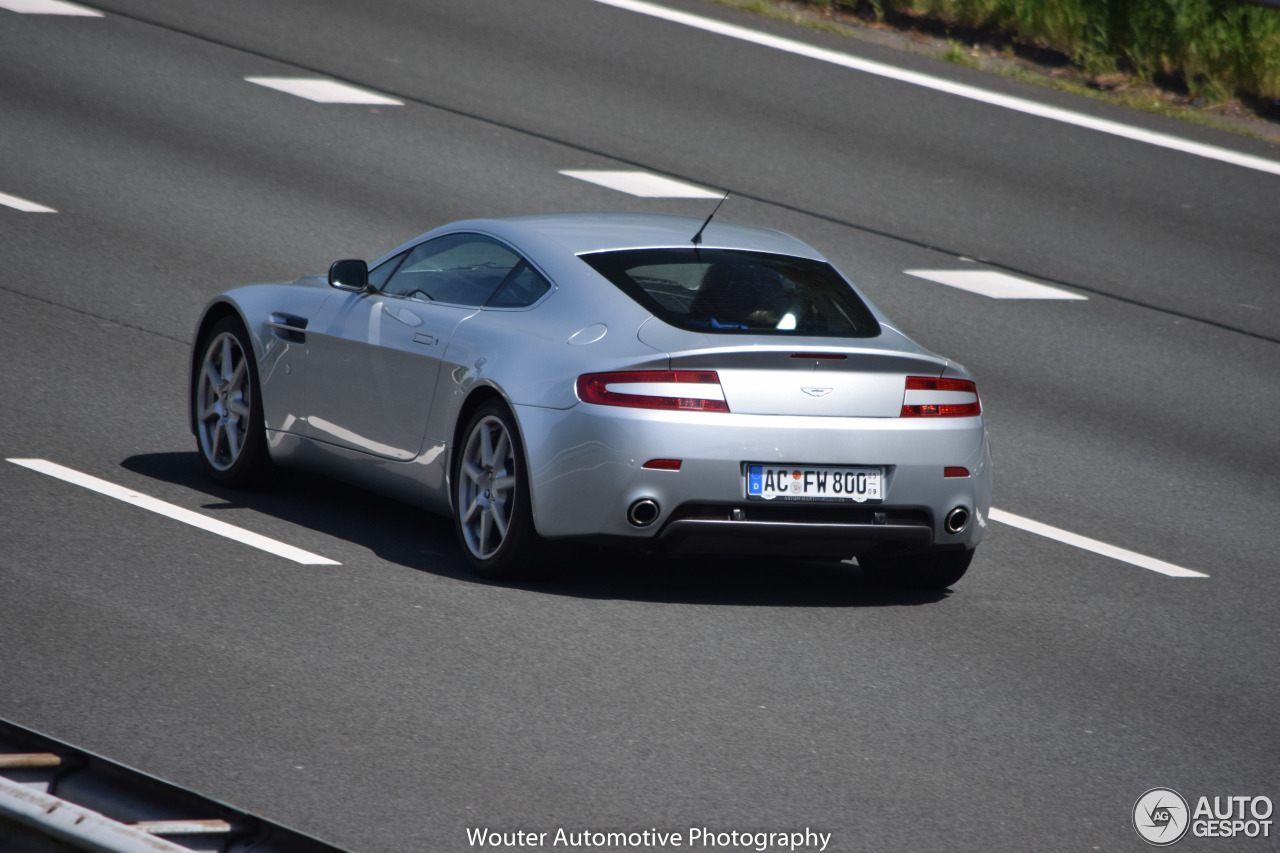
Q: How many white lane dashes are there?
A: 7